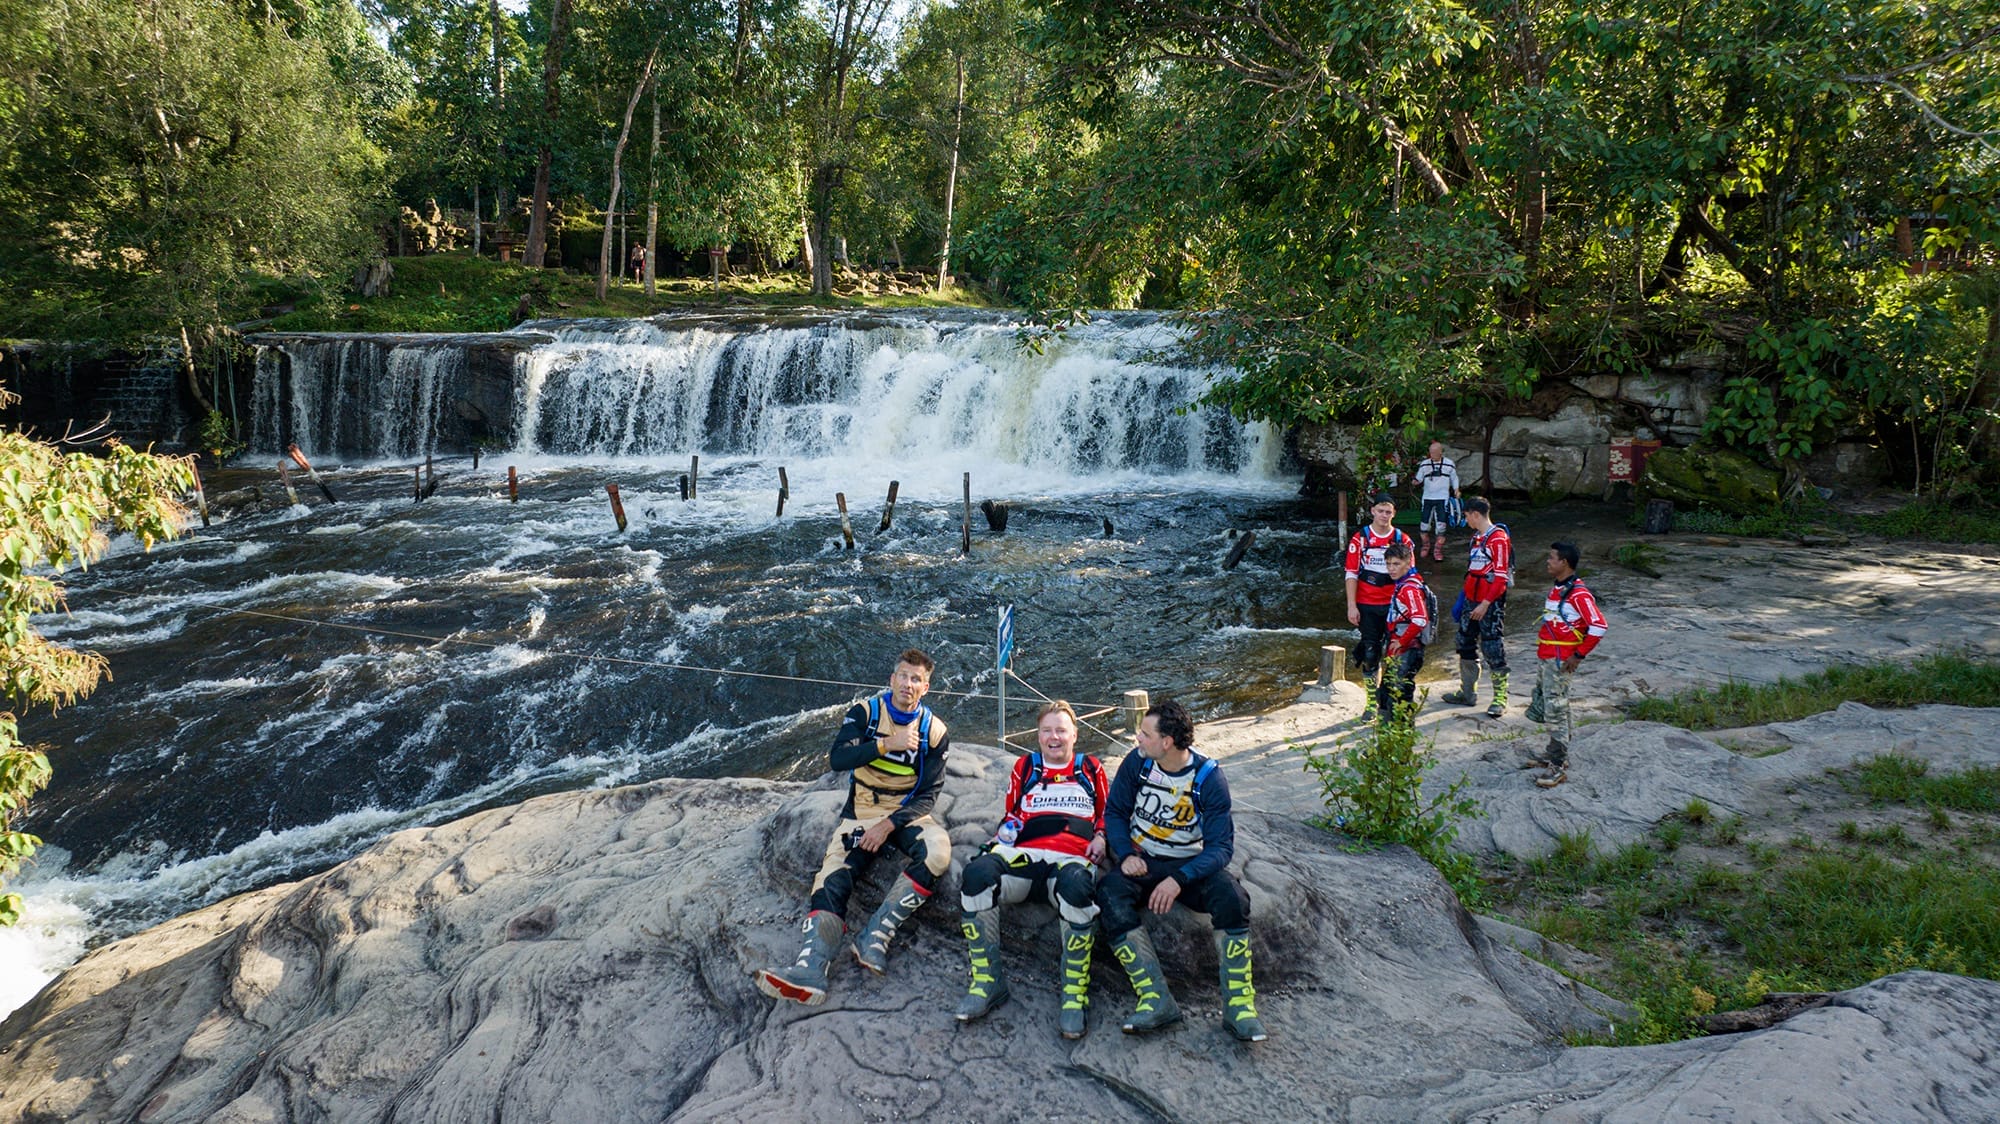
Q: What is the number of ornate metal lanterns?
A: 0